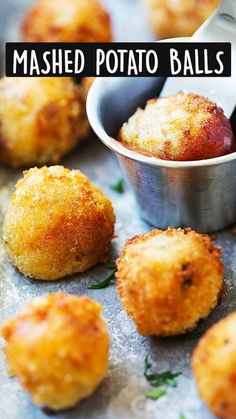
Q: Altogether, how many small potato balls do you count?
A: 8